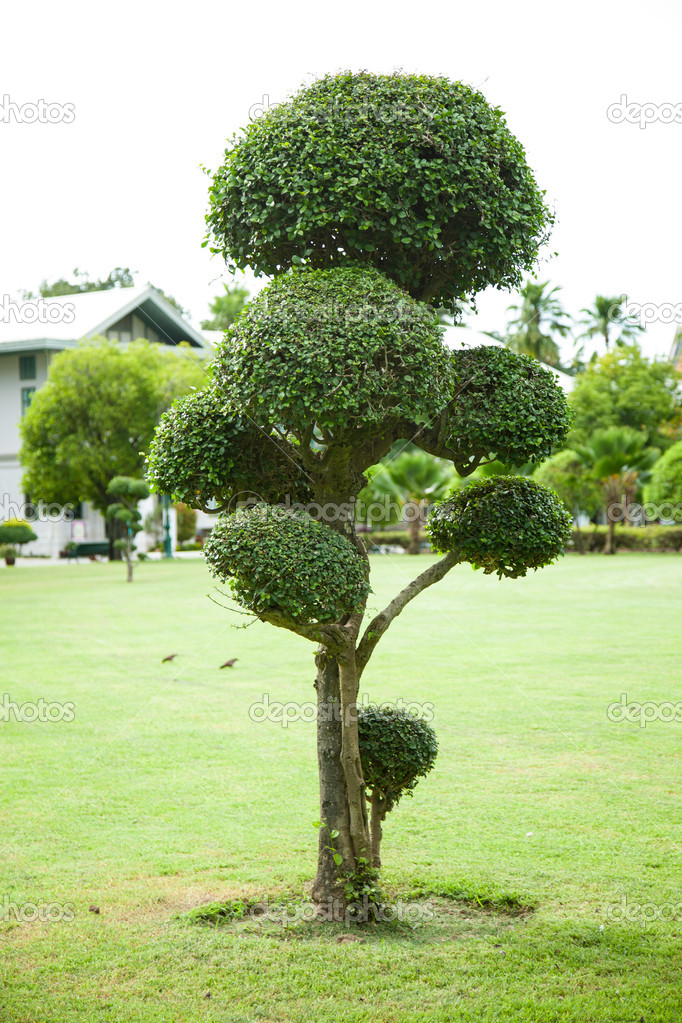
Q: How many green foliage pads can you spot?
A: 7